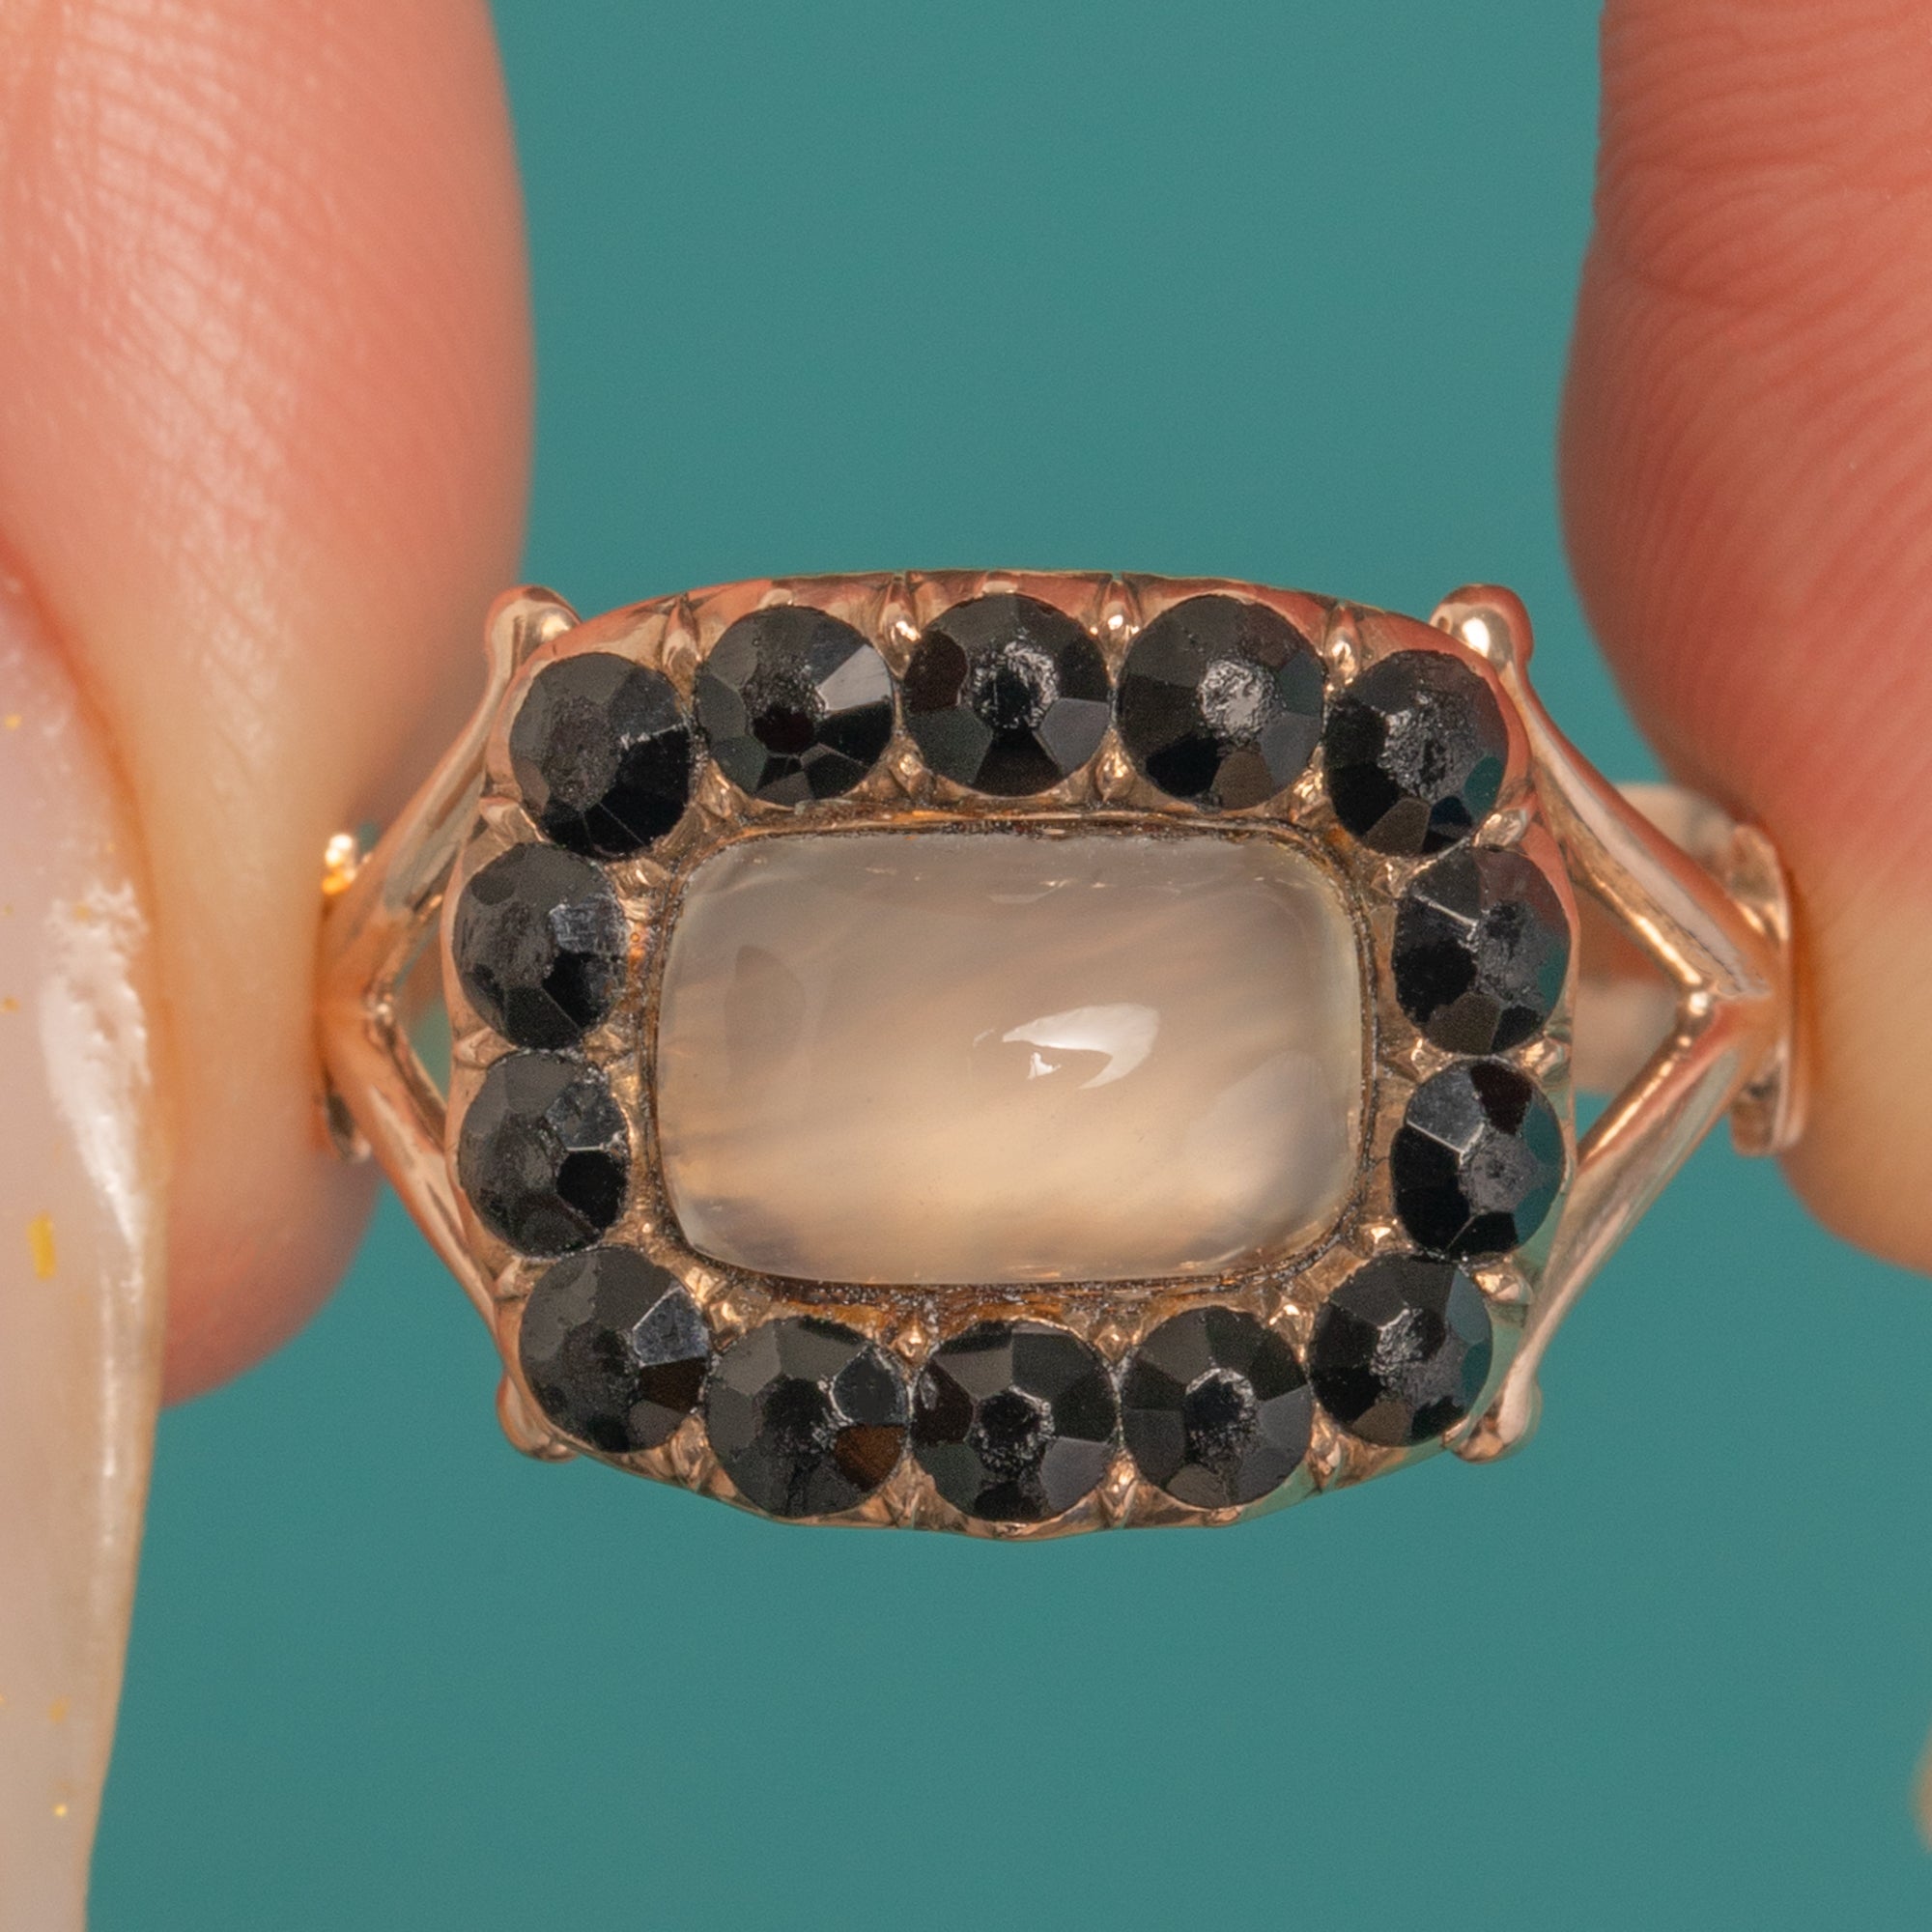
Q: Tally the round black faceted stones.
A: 14